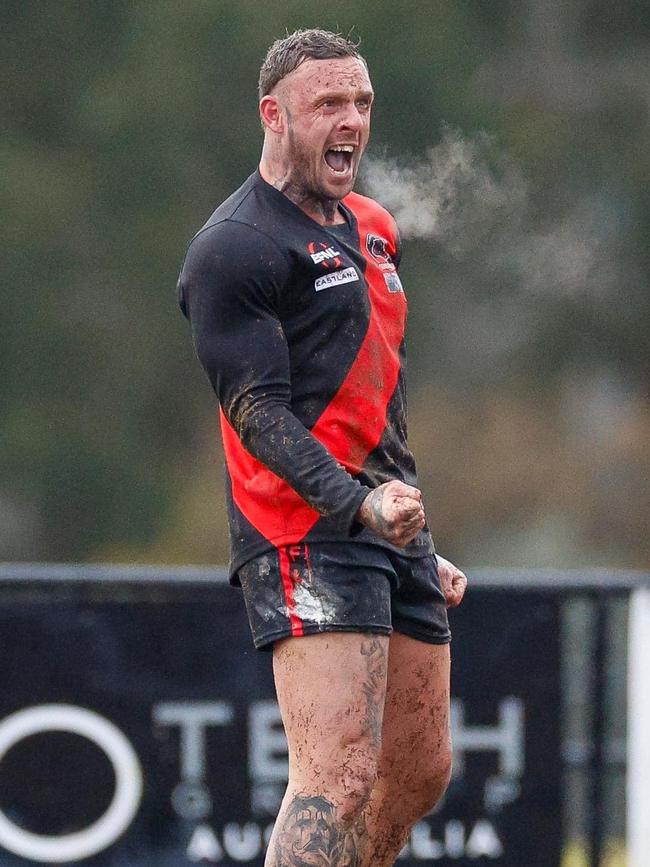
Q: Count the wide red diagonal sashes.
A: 1